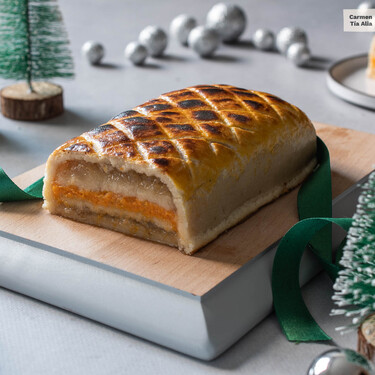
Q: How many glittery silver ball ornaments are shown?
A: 9